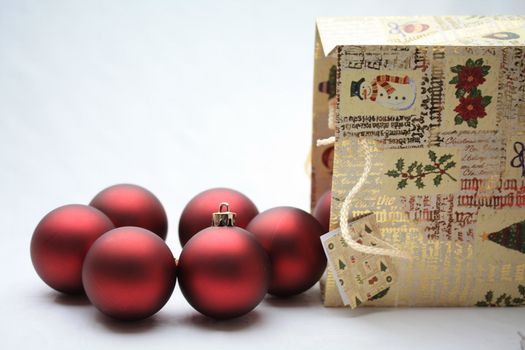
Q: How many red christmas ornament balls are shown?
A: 7